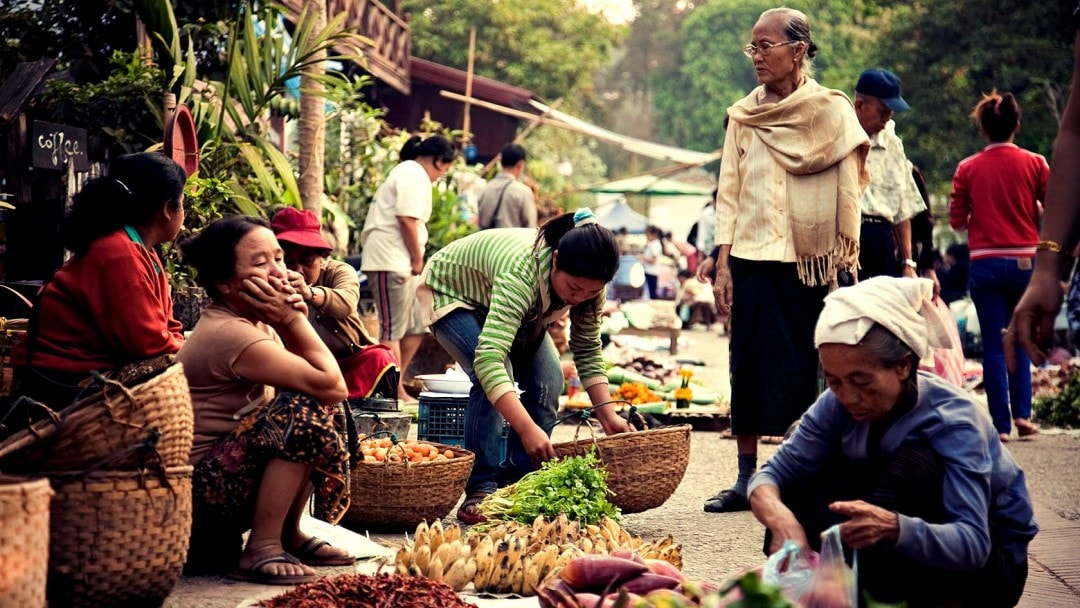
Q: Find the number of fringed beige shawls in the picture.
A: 1